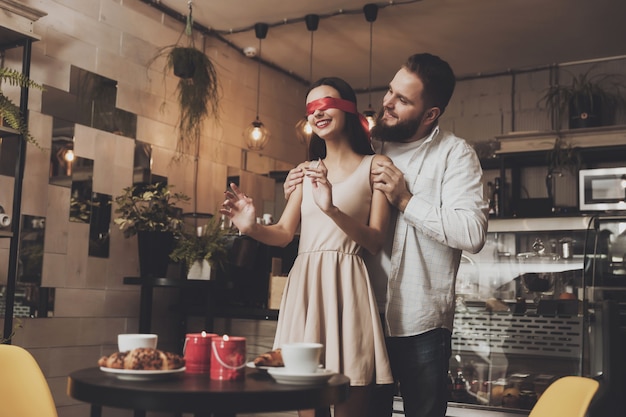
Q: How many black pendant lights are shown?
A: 3